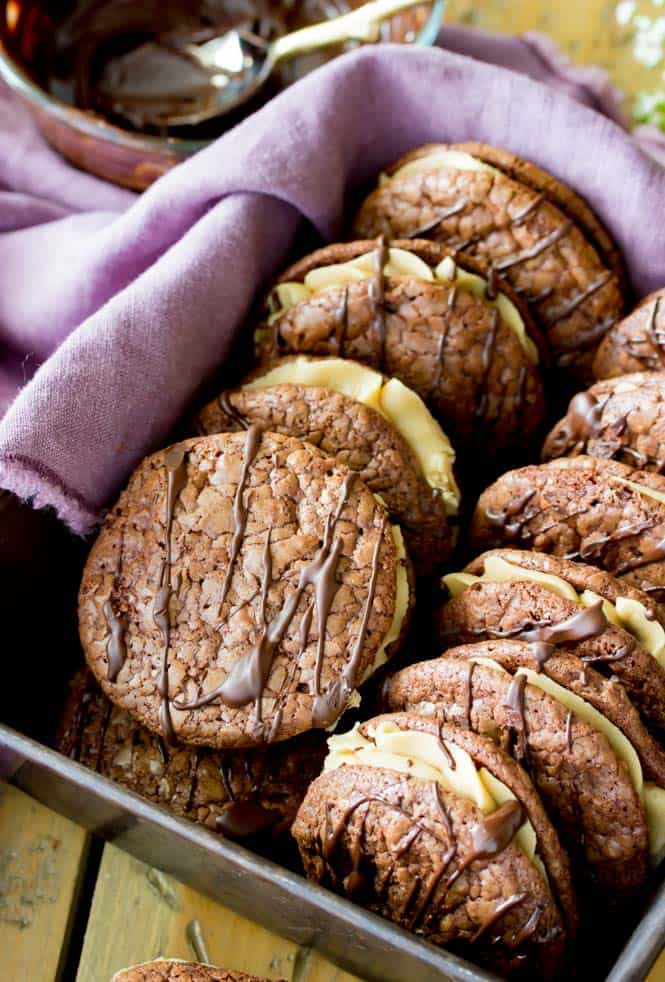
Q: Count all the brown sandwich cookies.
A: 12